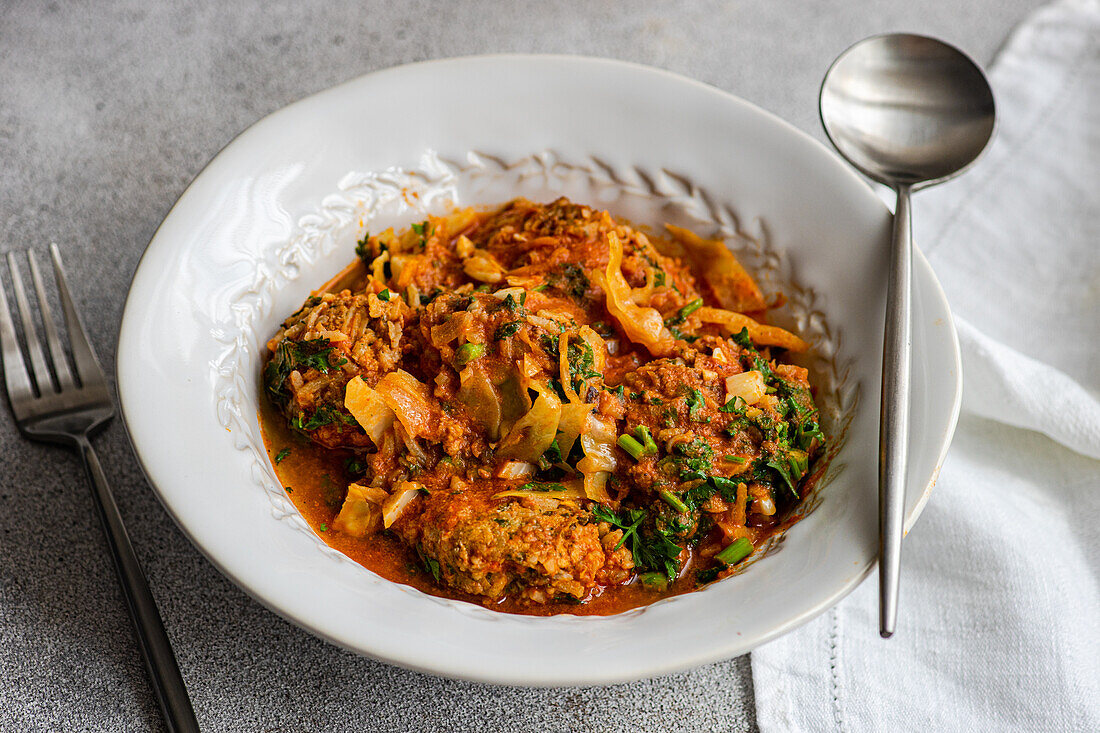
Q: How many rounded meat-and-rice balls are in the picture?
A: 5